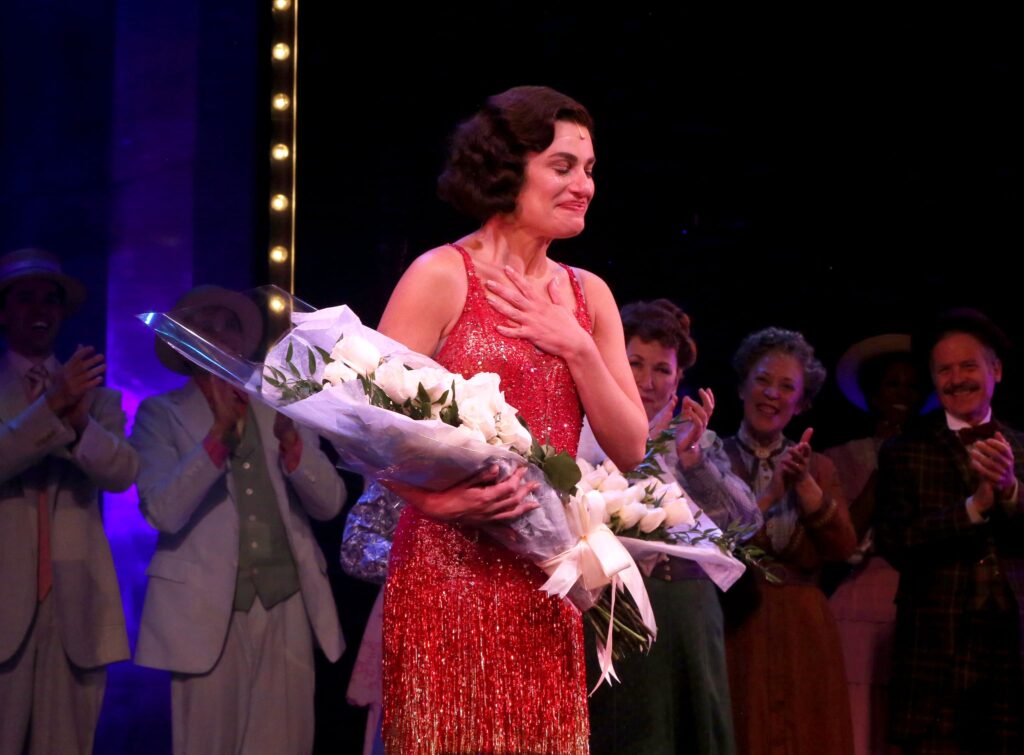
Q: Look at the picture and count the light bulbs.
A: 7